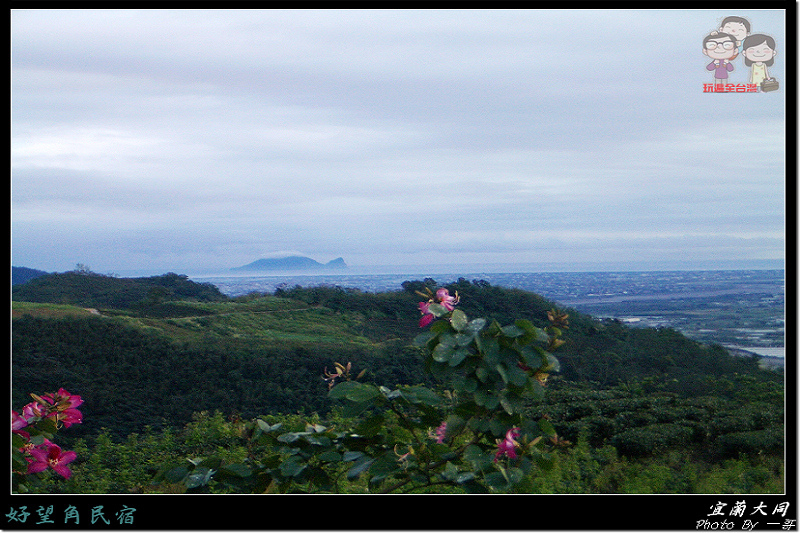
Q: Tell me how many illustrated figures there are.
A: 3